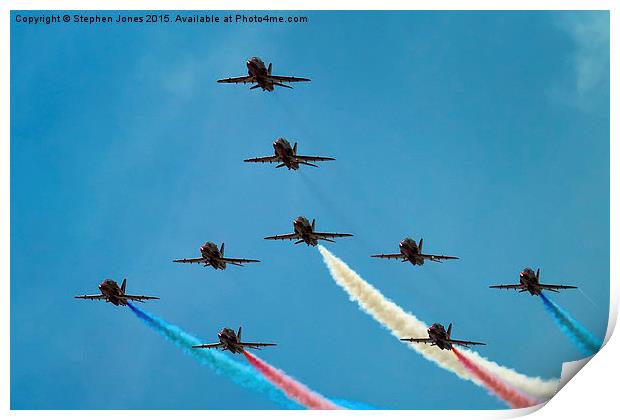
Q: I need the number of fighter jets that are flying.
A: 9